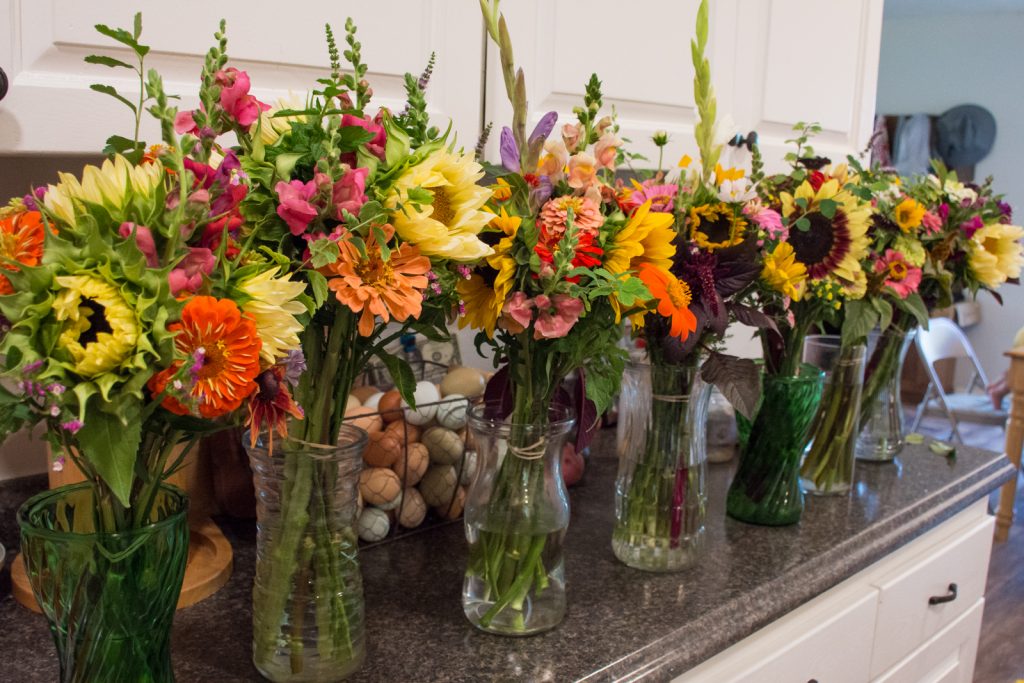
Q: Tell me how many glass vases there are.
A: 7